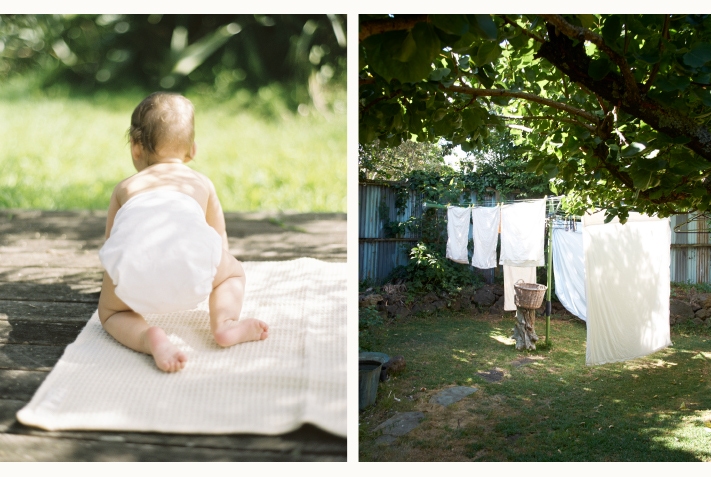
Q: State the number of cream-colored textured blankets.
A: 1